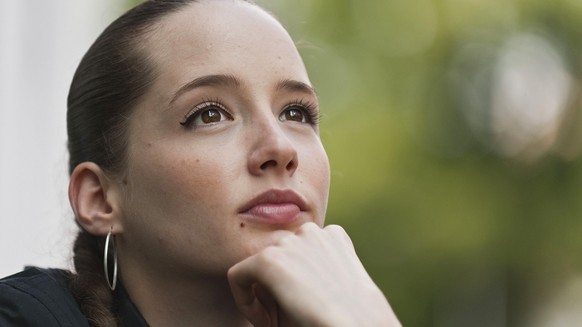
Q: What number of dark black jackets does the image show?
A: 1